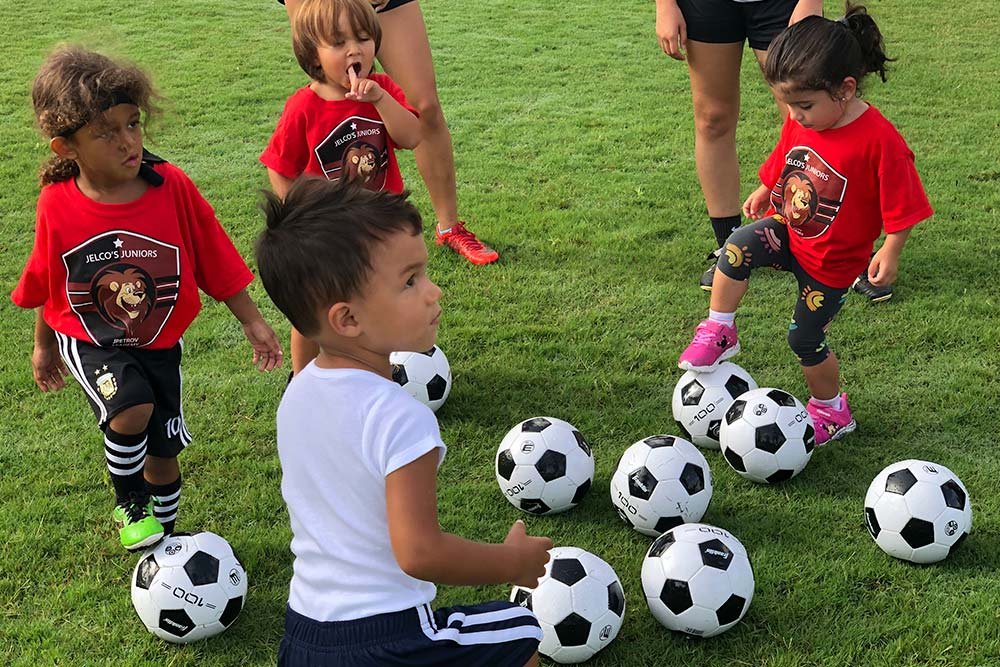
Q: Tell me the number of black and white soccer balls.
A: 9